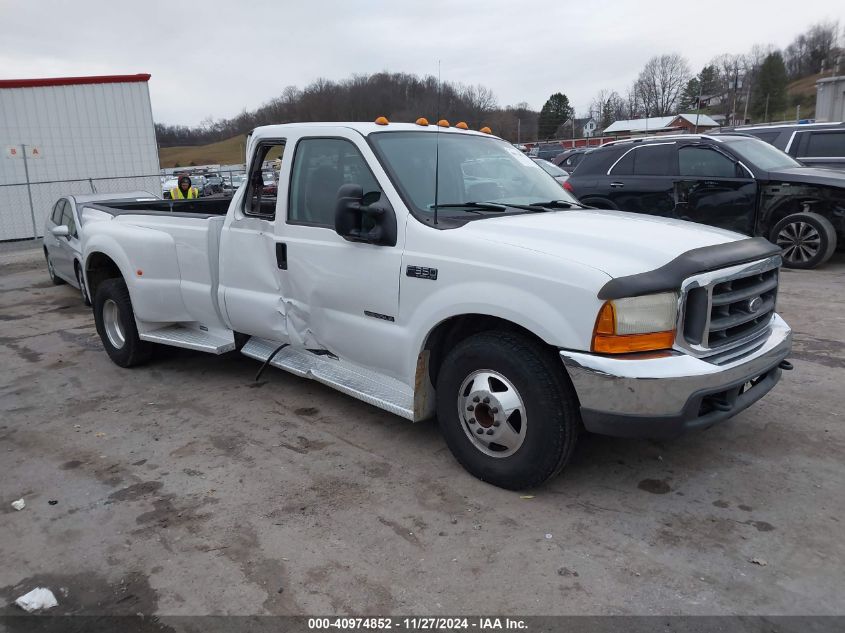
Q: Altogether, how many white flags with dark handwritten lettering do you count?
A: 0